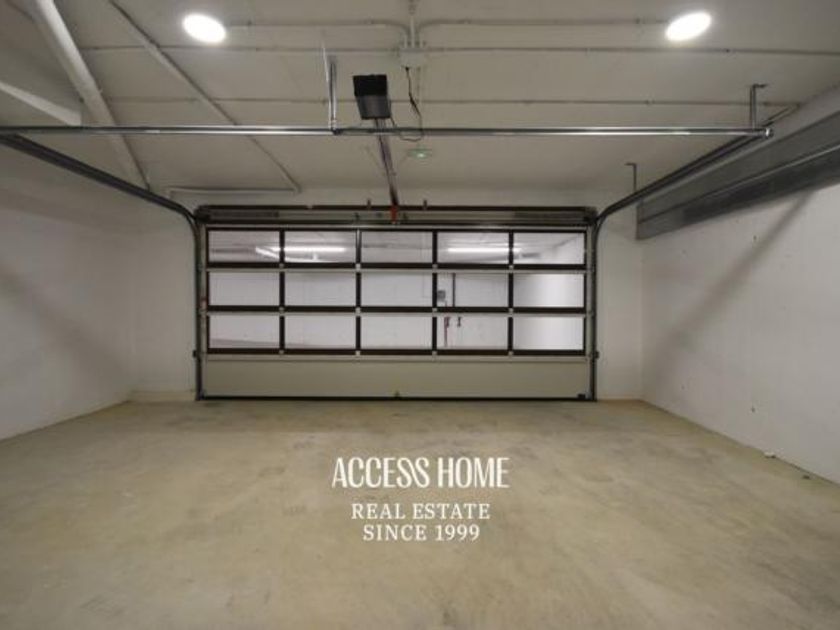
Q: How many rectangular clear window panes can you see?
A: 15